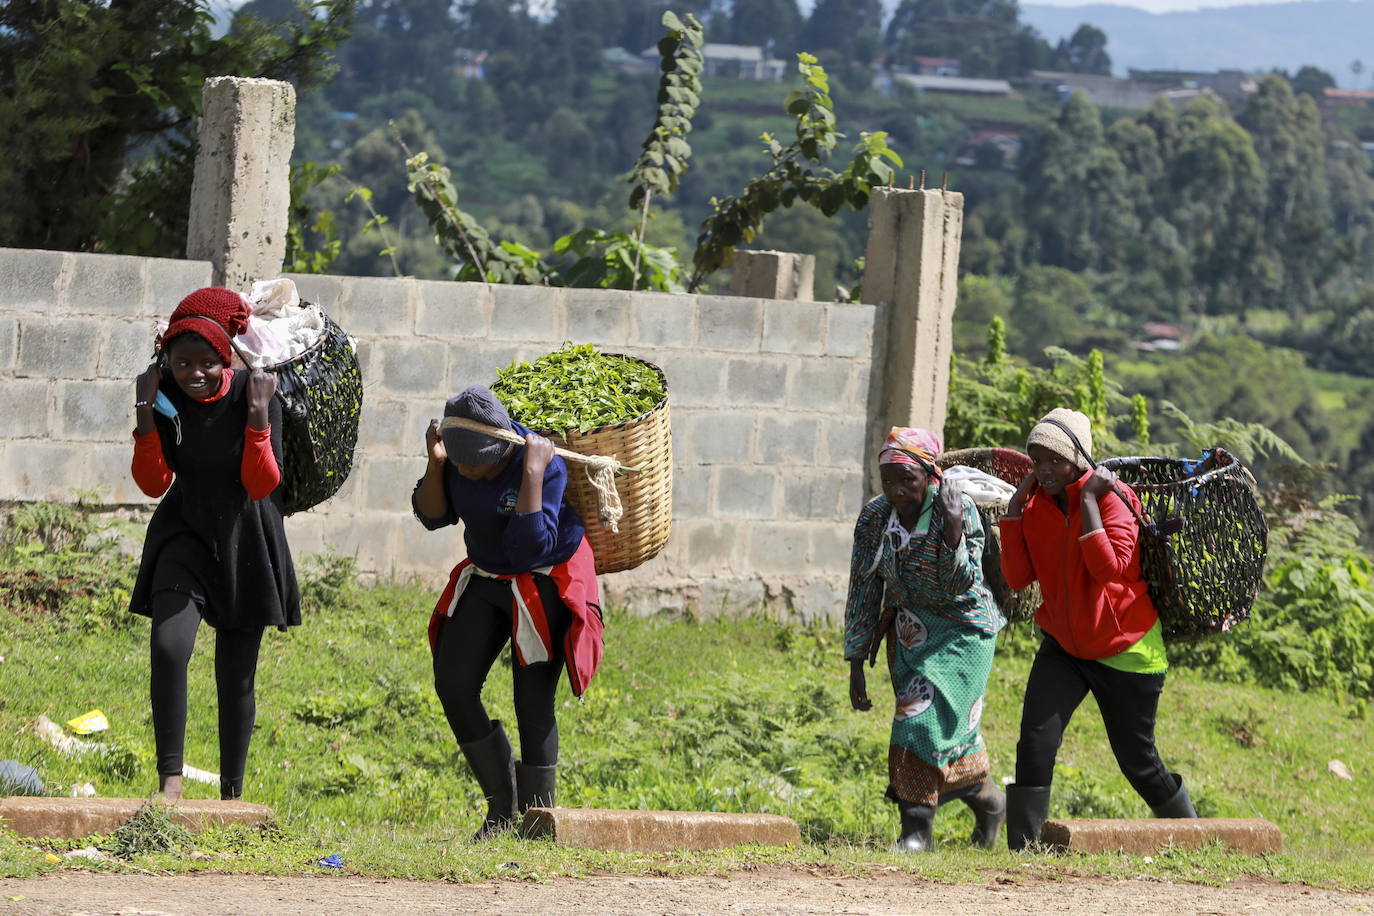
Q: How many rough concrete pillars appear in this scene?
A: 3